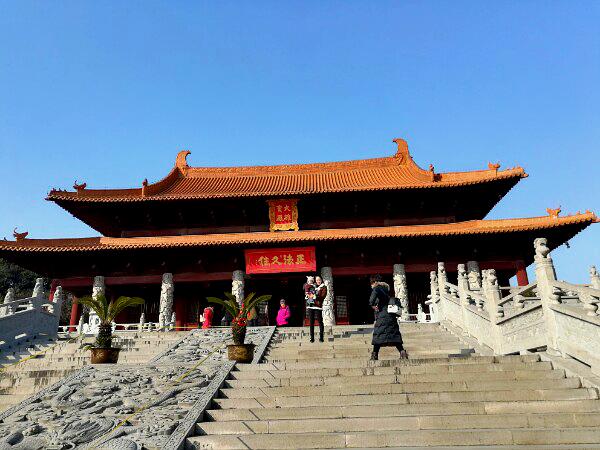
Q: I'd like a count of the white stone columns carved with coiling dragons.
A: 6